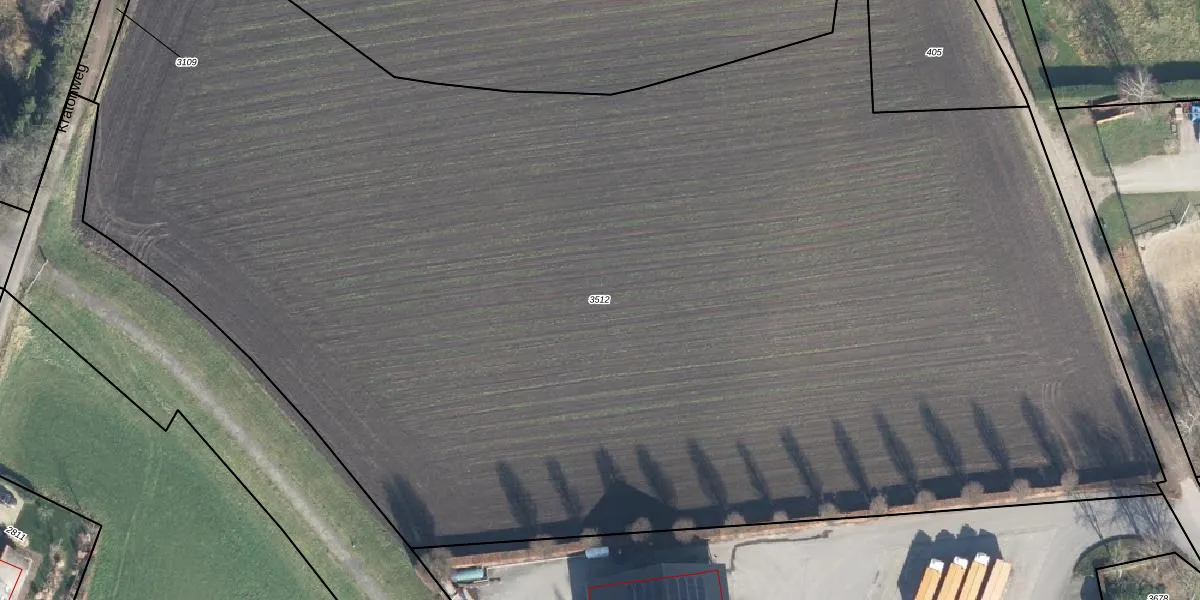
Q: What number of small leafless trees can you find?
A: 12